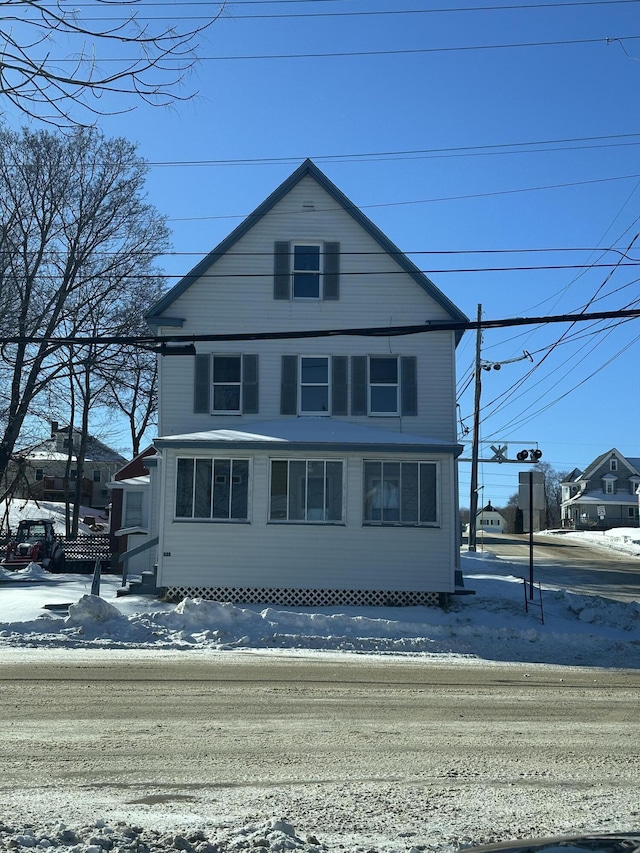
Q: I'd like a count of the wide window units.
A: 3